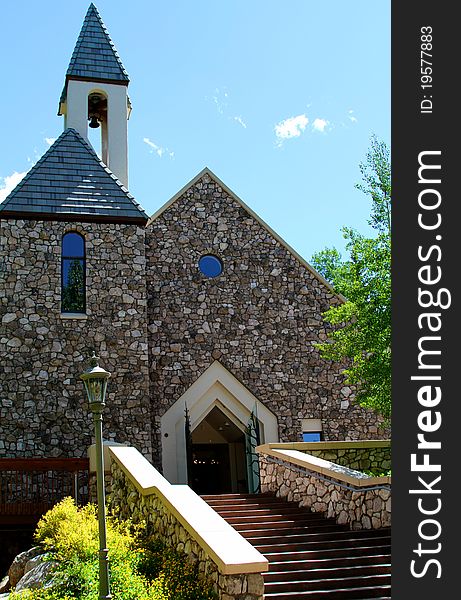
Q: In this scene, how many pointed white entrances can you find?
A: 1